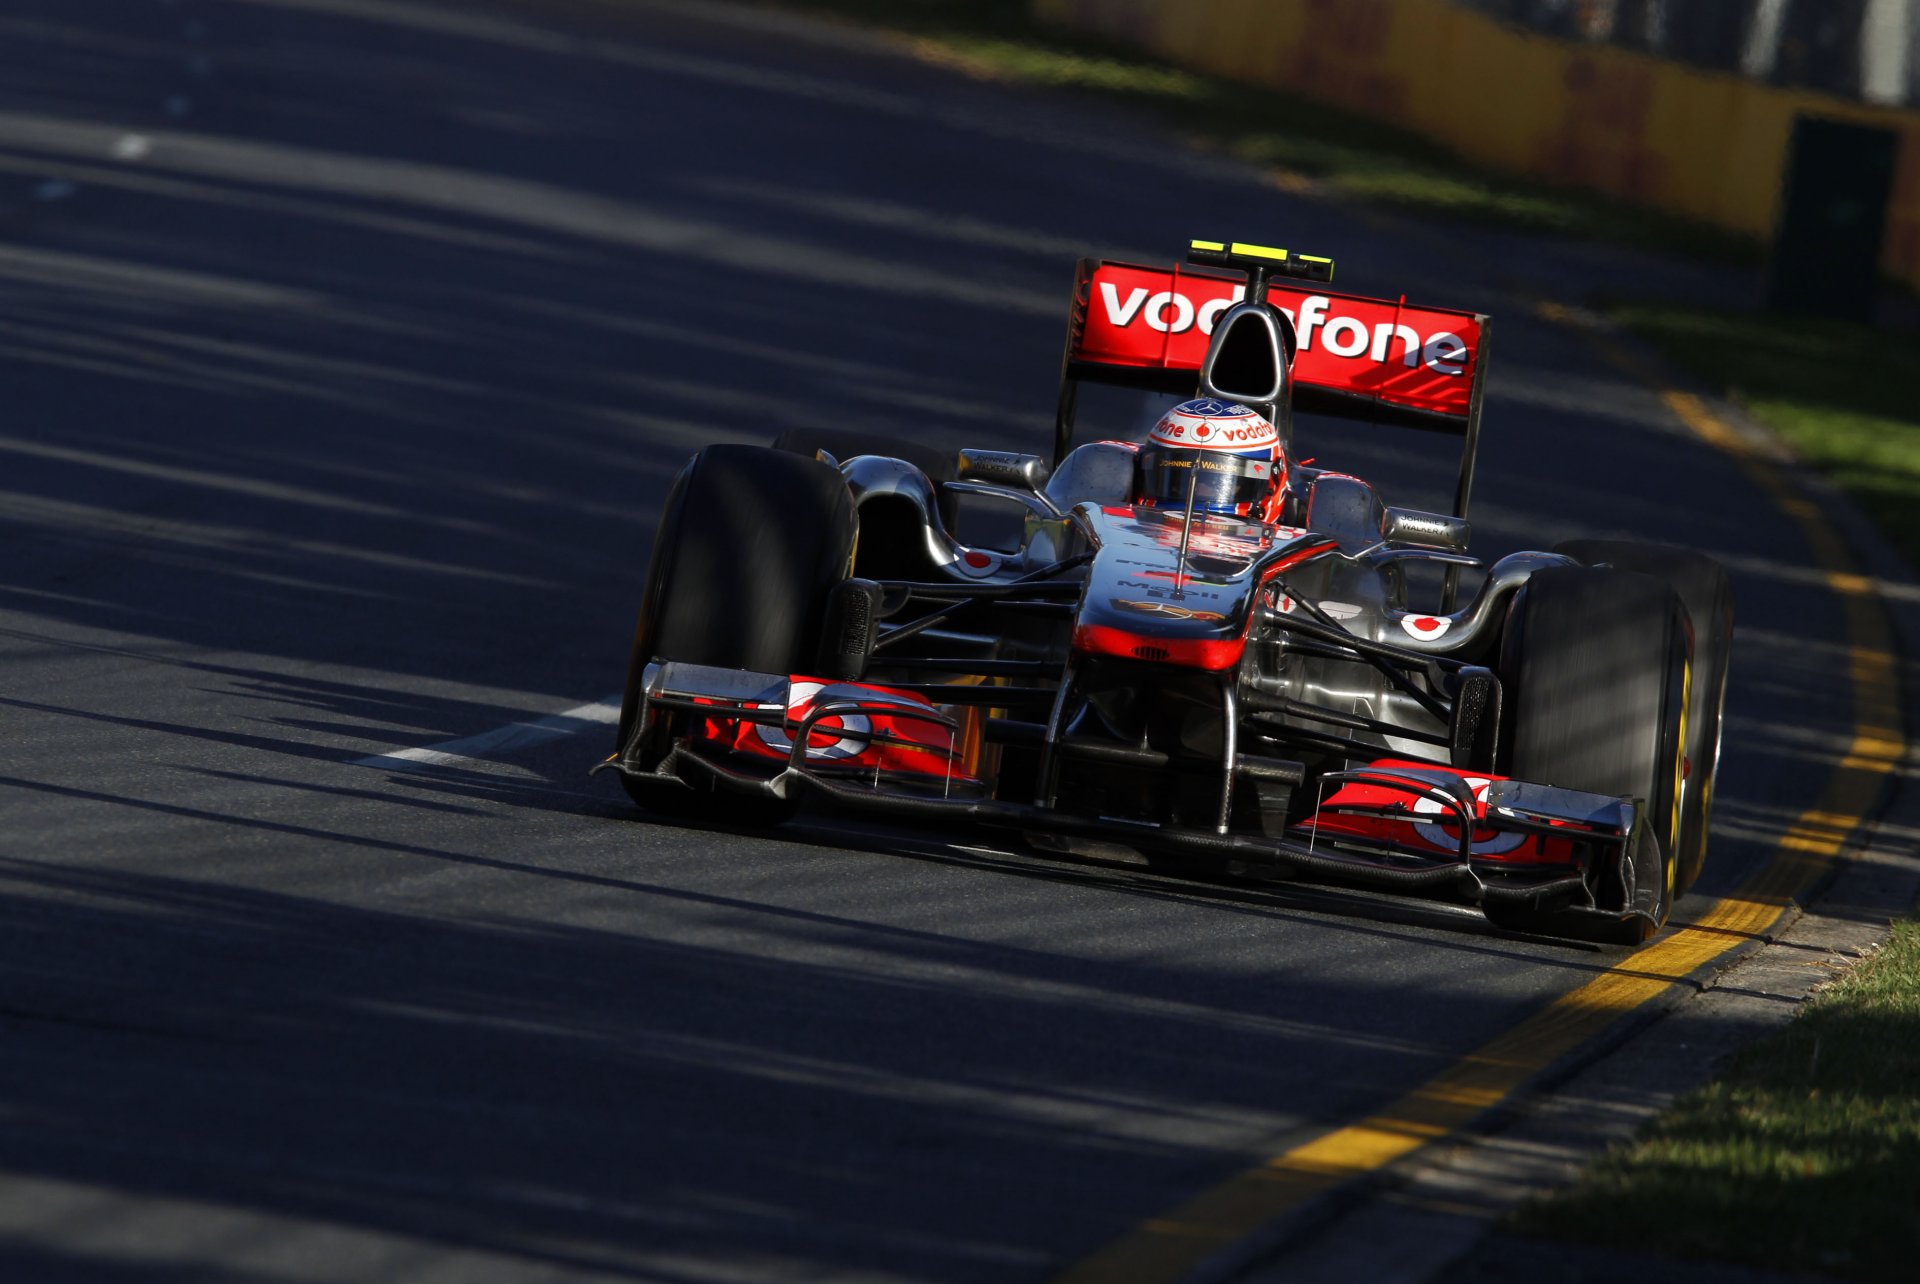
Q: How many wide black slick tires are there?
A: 4